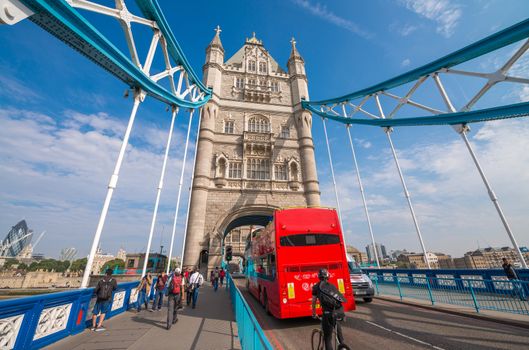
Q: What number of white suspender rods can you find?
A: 8